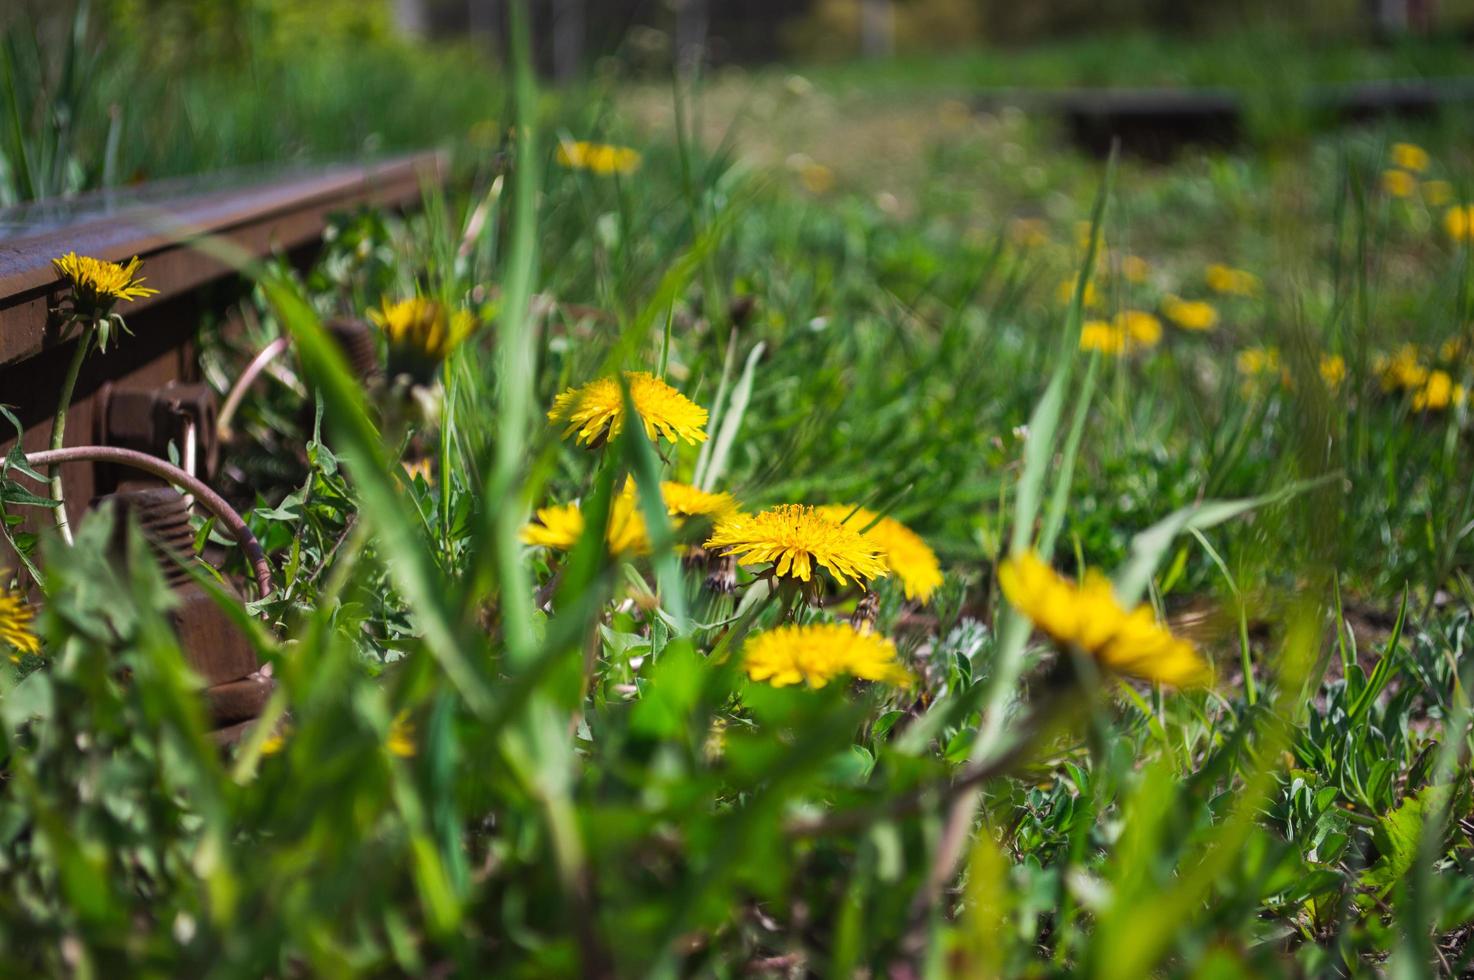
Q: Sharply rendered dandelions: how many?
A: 3